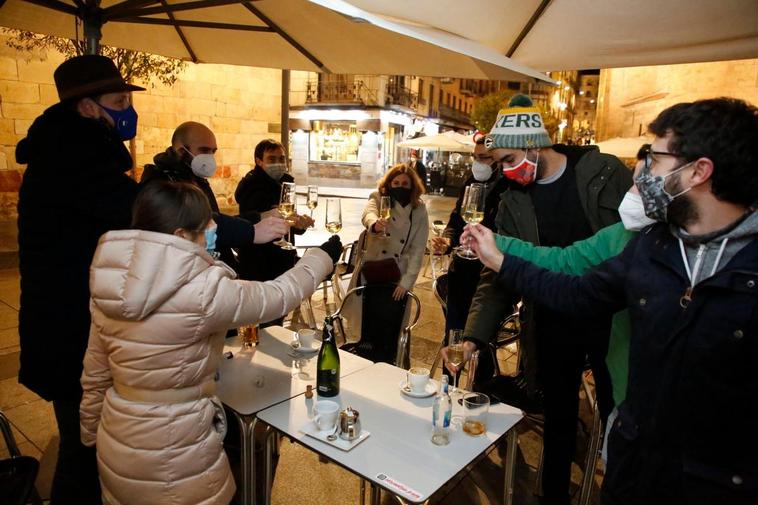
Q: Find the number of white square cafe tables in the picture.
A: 2